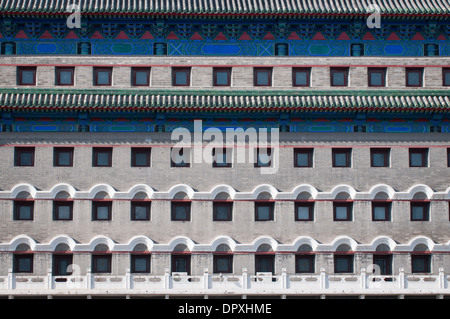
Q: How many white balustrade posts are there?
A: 12